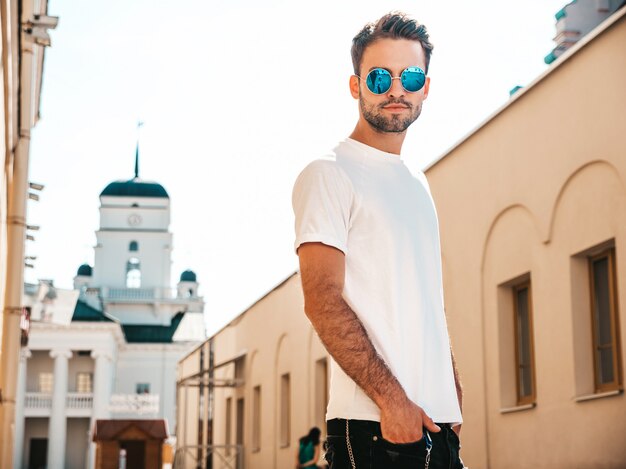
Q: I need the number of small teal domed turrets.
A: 2